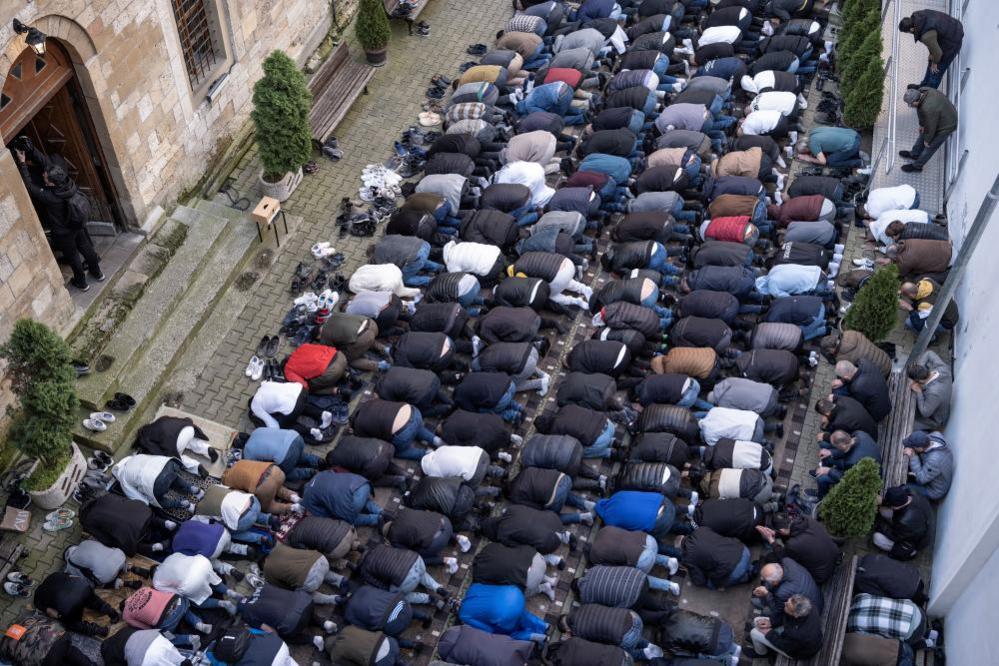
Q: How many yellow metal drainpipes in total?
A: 0